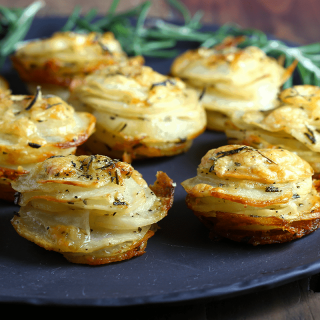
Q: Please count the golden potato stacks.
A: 7